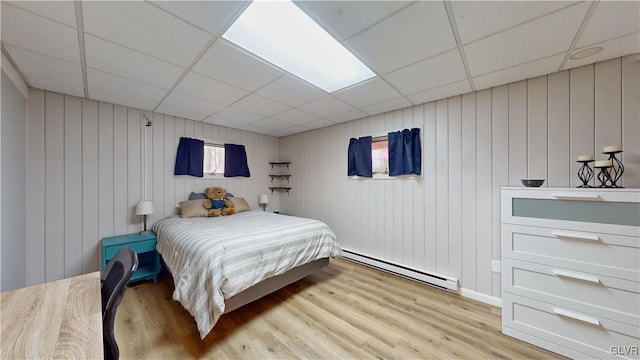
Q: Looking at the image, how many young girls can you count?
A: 0